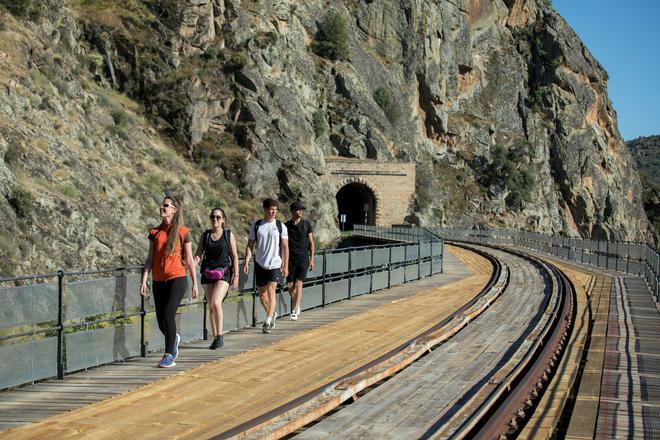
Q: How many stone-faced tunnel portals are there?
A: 1